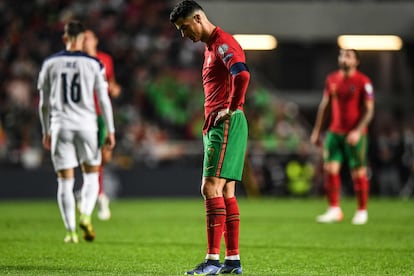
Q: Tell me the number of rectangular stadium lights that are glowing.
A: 2